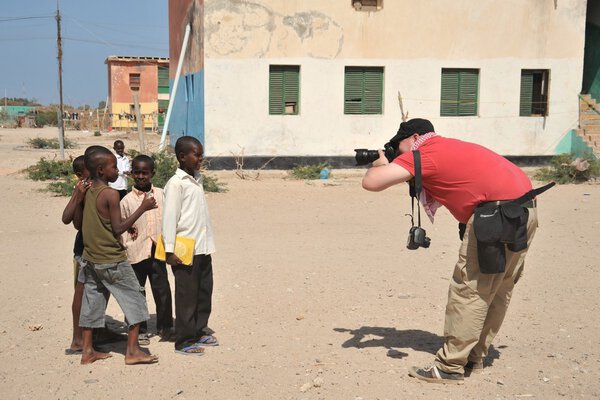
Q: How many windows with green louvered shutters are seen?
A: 4